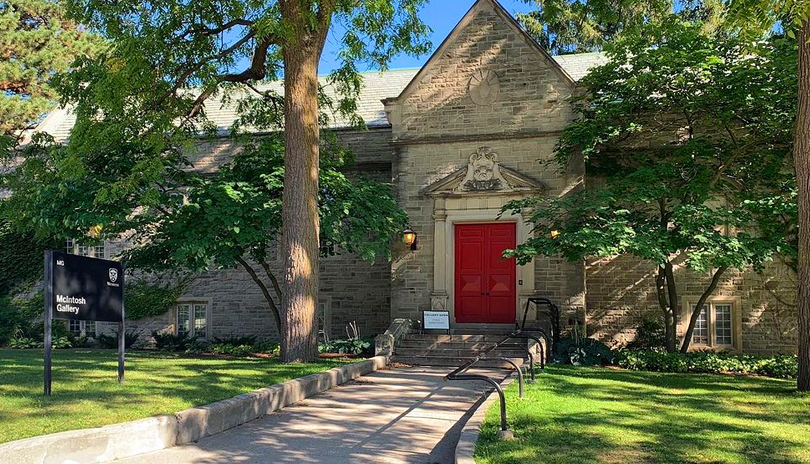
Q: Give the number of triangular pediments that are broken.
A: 1